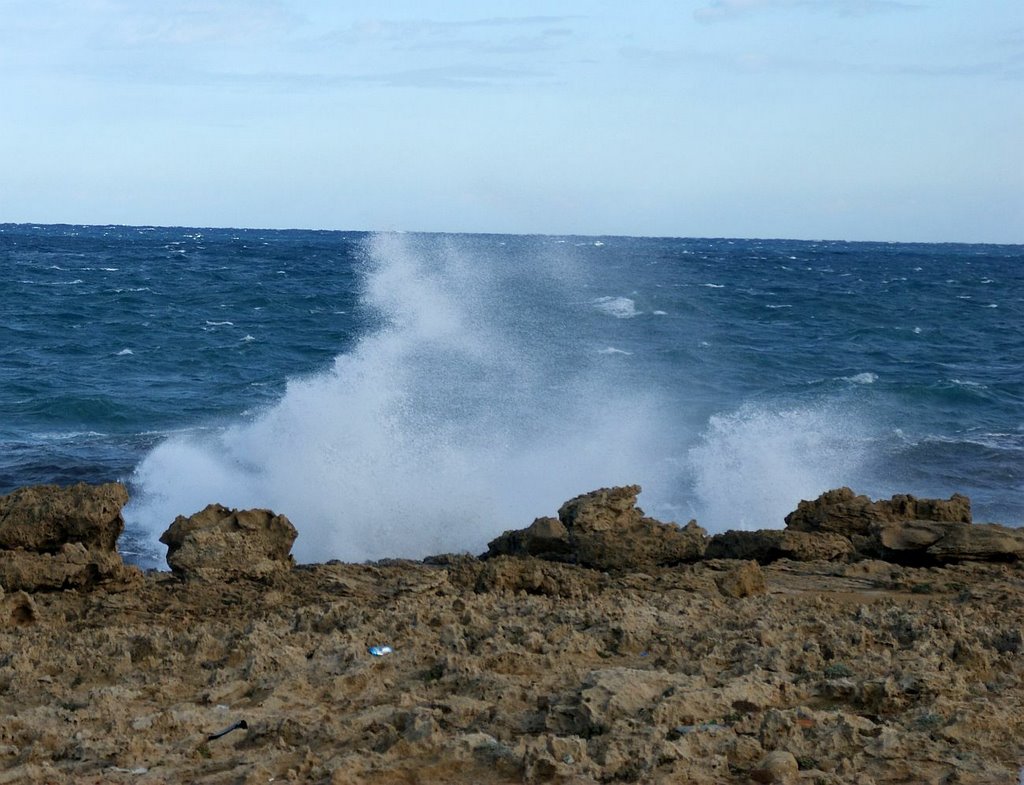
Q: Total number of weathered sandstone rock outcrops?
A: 4